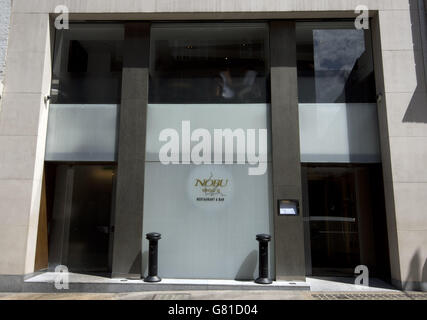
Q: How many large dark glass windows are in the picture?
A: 3